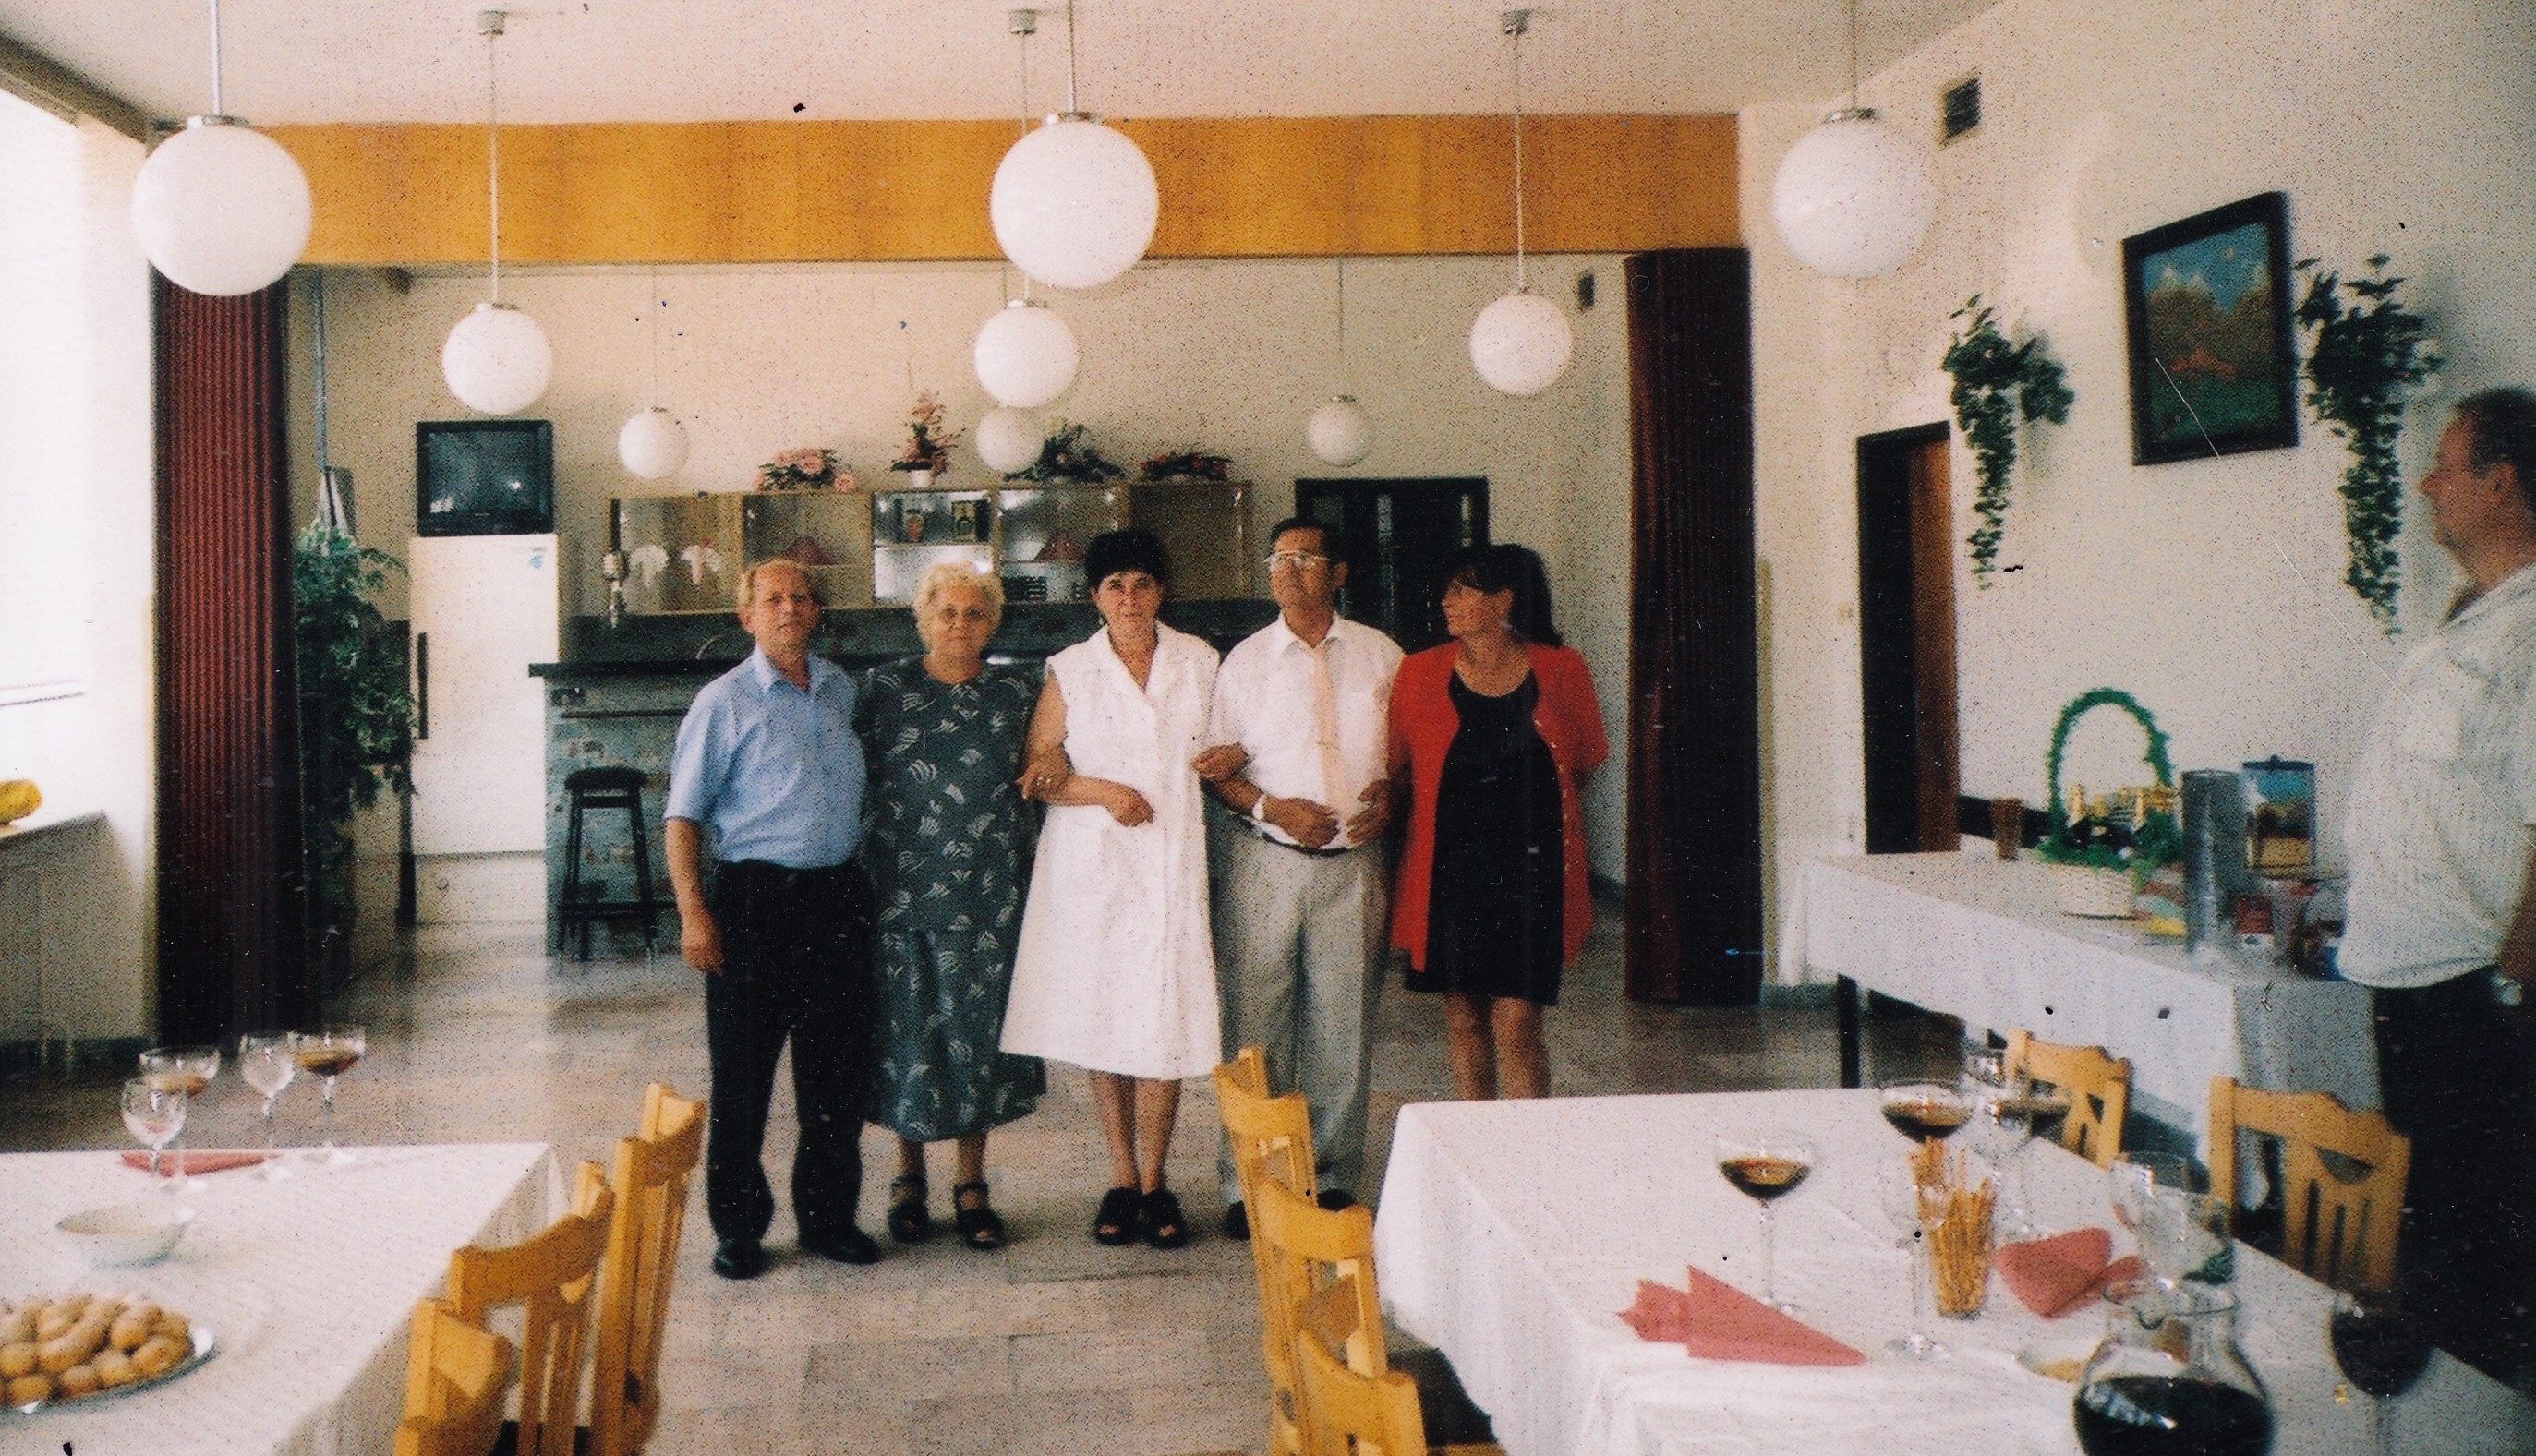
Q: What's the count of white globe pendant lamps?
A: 9